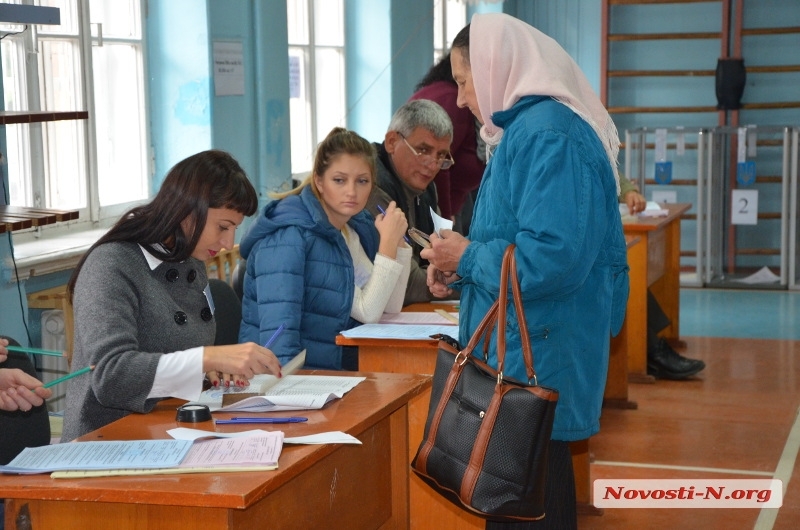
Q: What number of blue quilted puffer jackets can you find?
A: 1